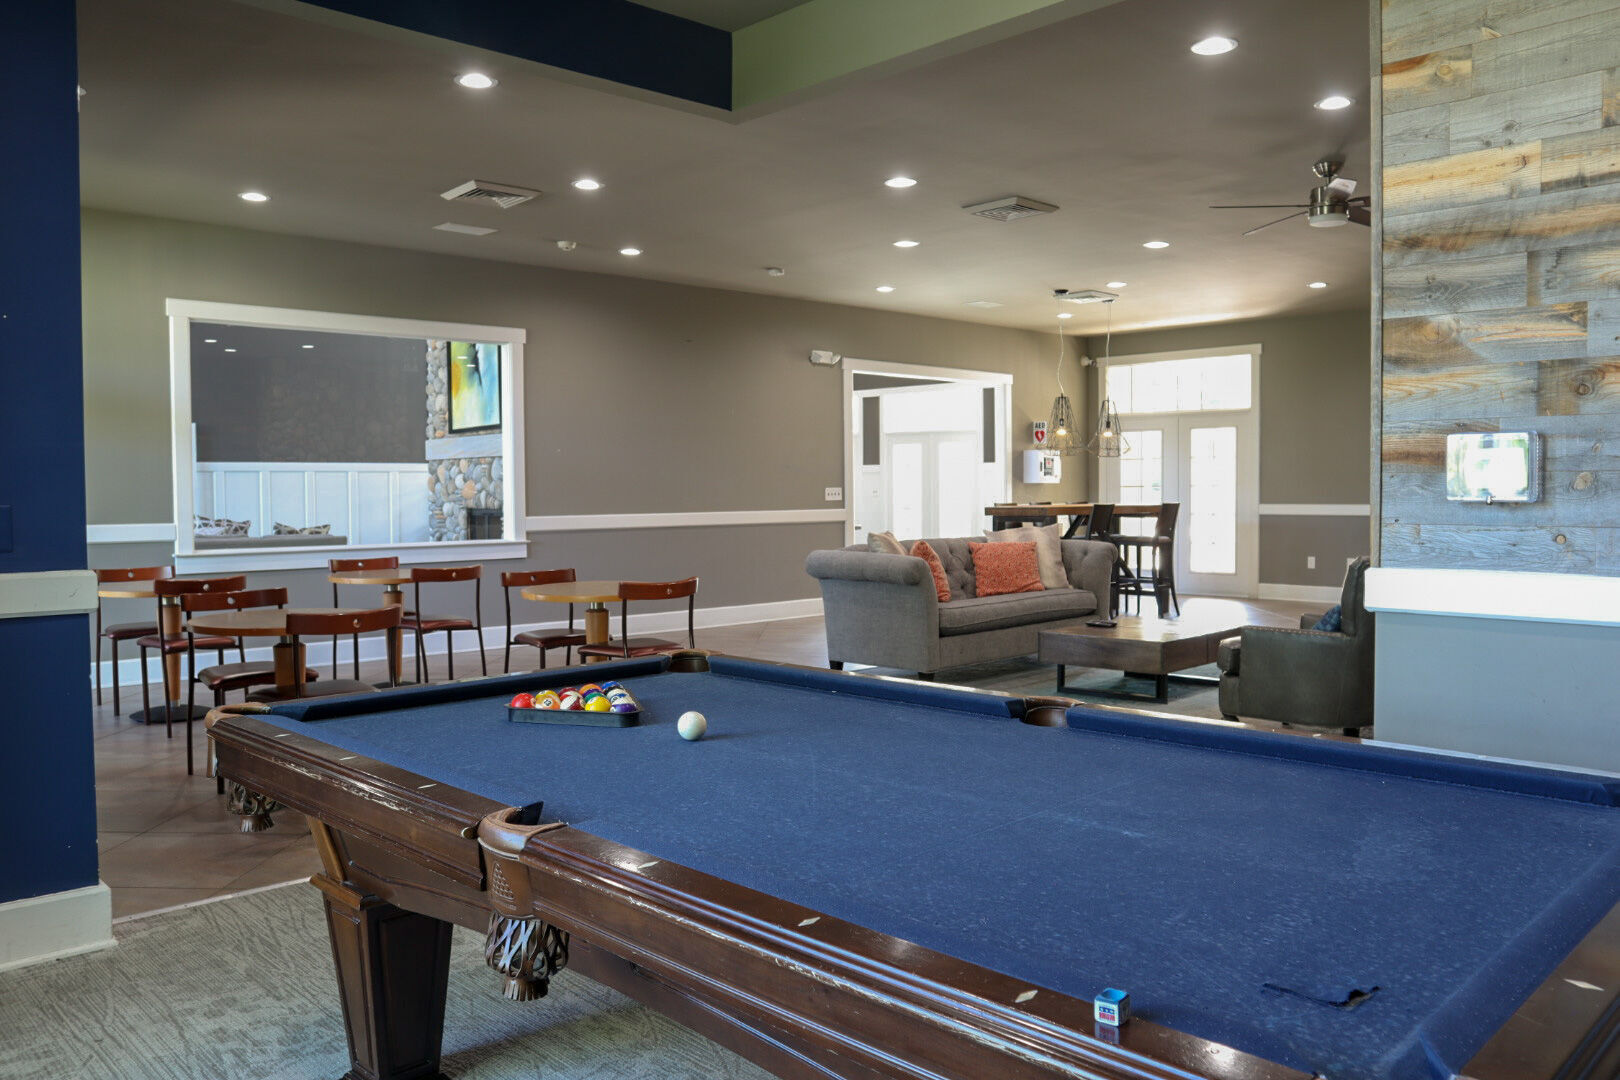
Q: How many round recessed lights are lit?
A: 13